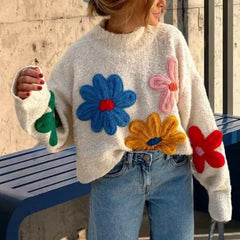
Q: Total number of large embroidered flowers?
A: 5